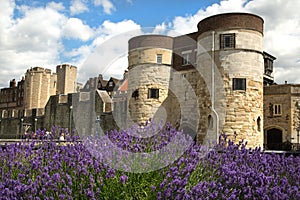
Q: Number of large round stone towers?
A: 2